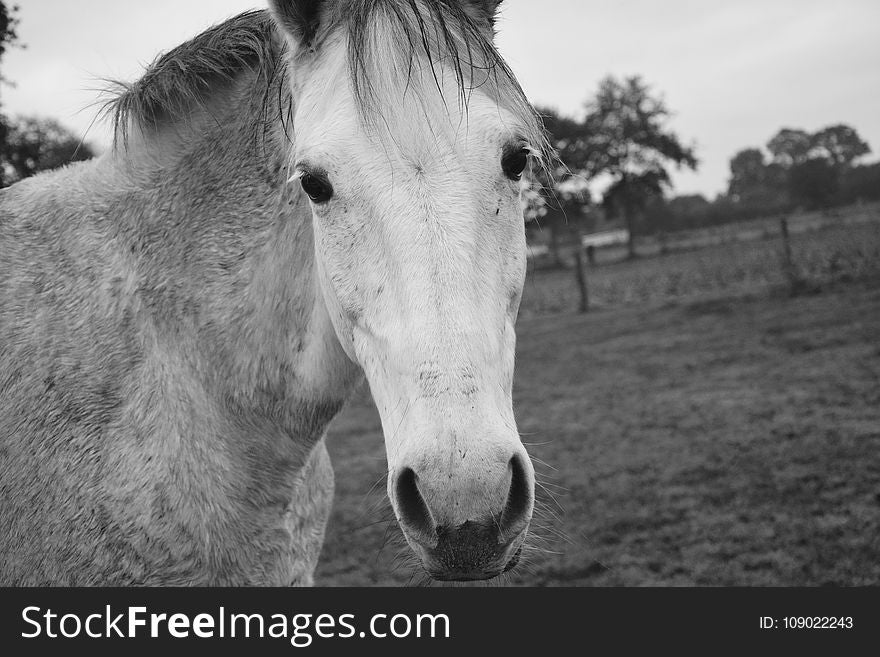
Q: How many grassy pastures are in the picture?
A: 1